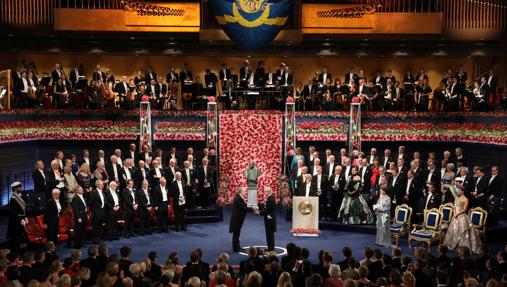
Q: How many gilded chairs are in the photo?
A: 4